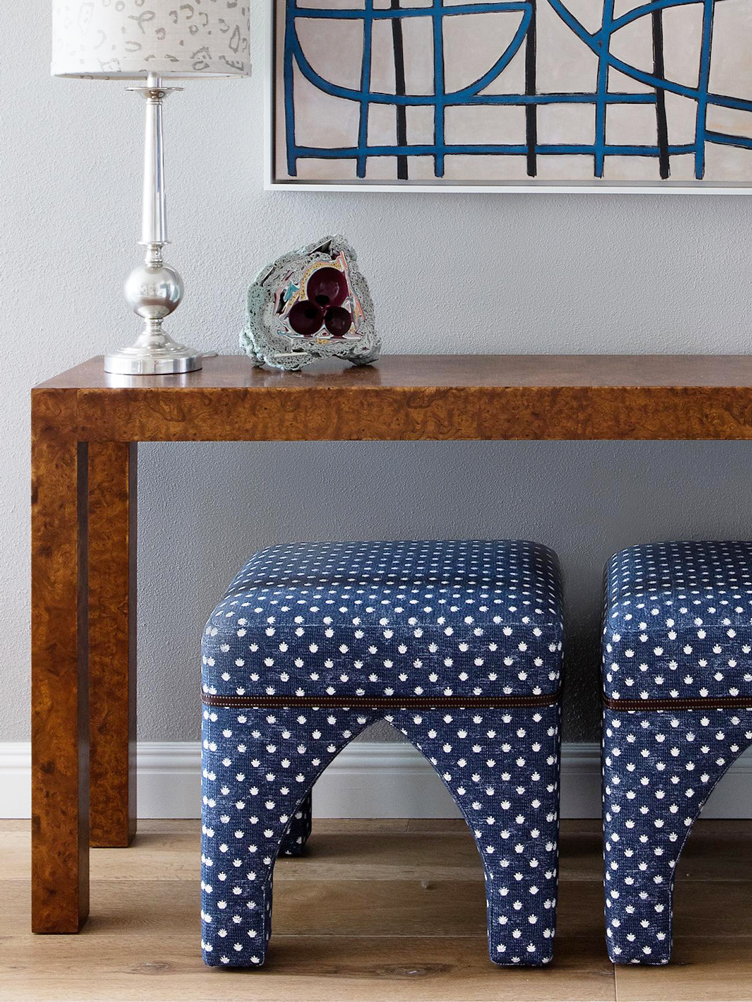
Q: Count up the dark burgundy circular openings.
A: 3